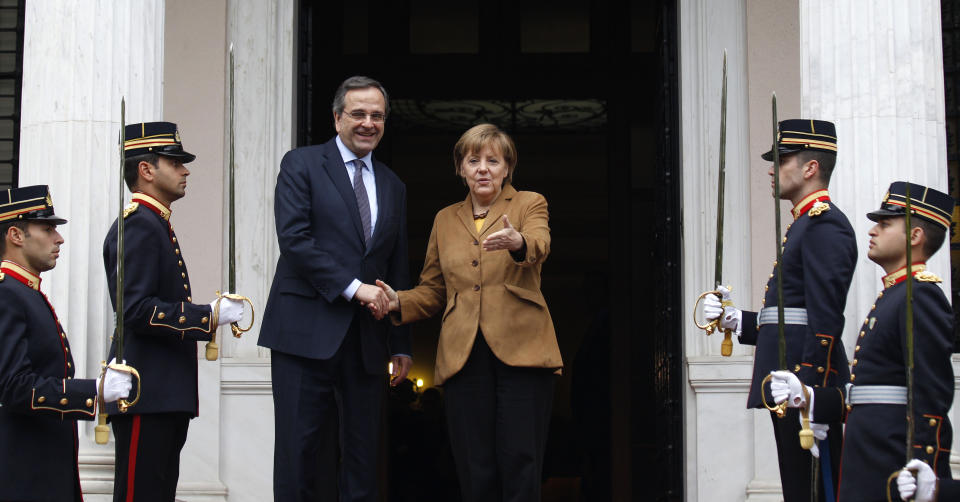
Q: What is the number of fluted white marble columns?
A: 2